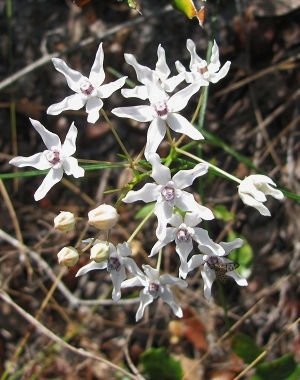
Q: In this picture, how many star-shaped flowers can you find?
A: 10